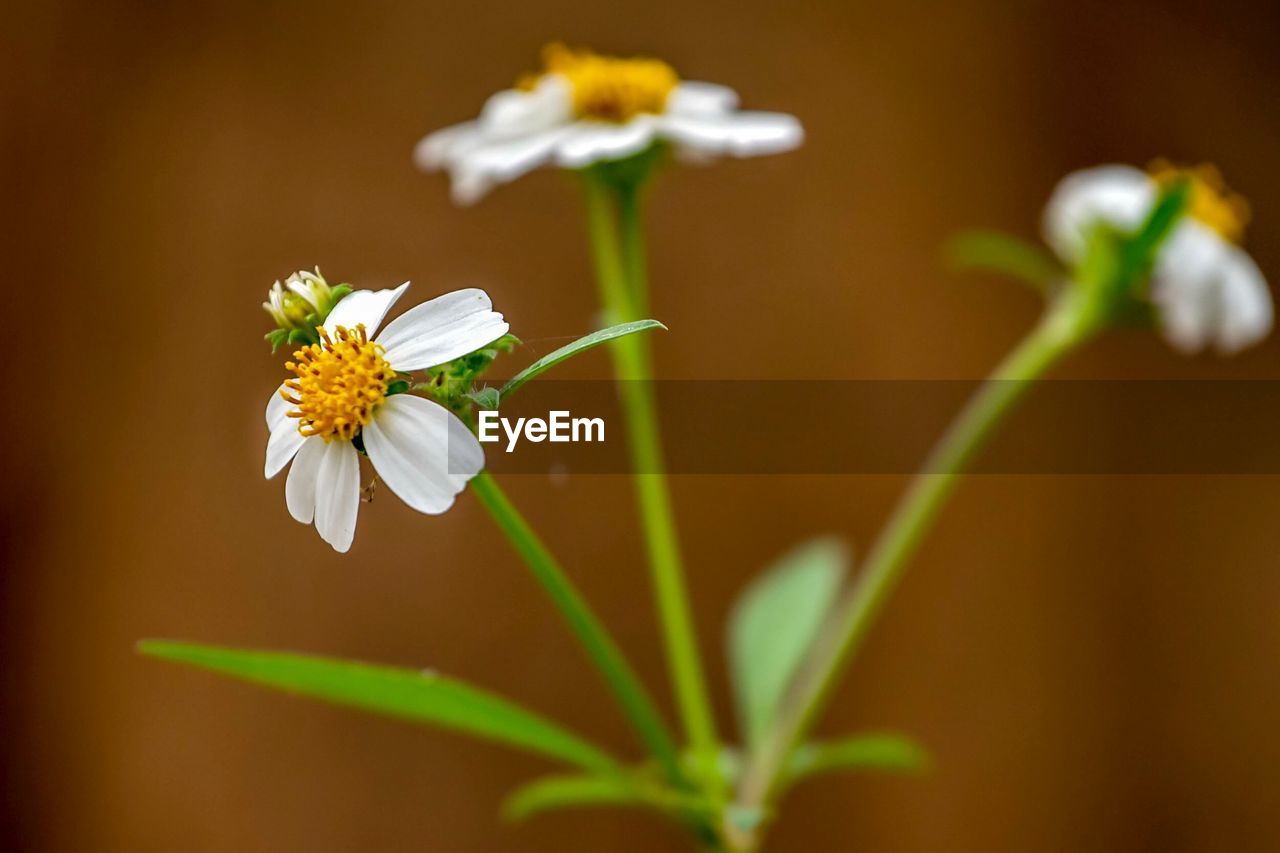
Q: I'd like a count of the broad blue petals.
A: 0